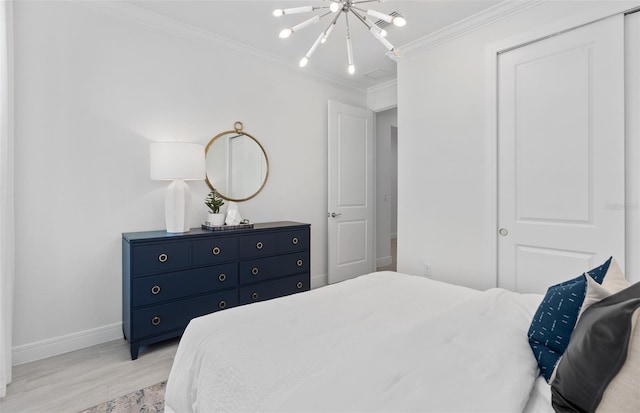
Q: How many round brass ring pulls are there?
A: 12